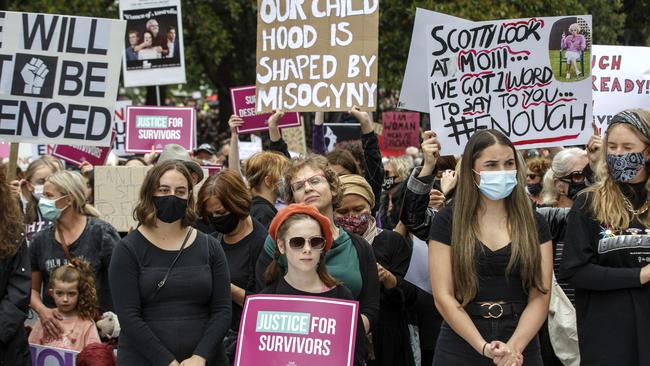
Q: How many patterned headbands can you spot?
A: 1